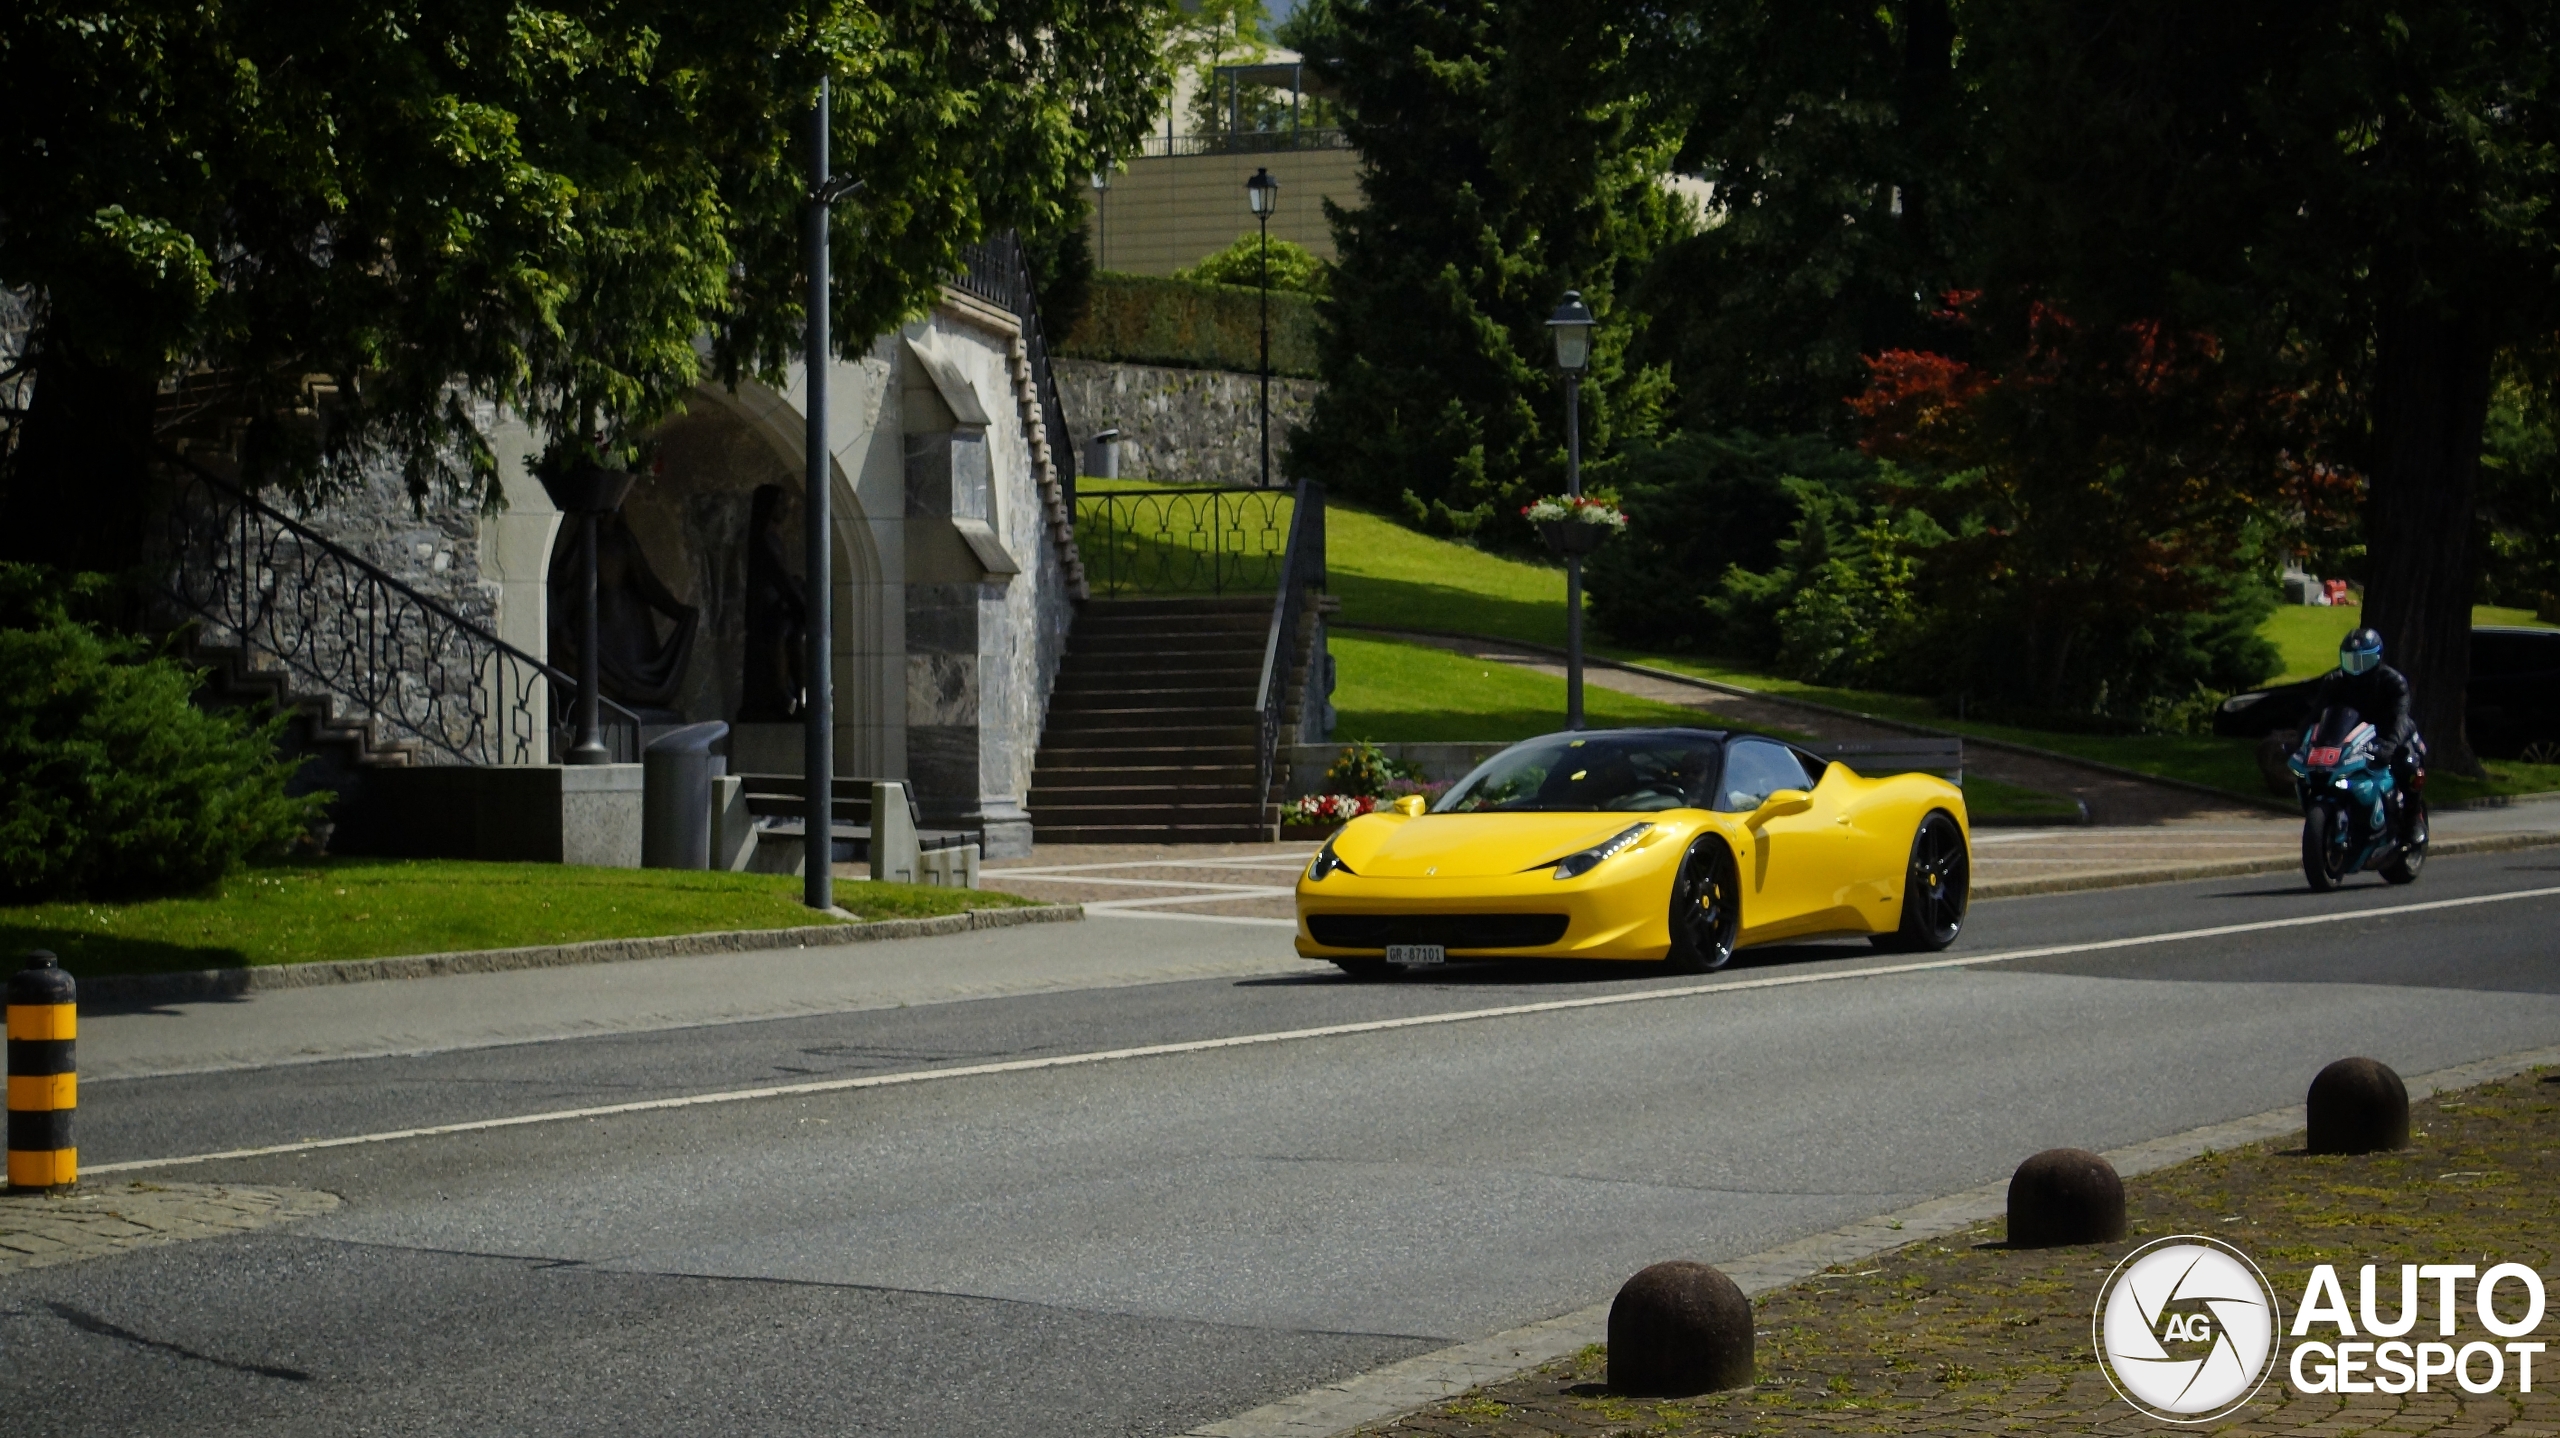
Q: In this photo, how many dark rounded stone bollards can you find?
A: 3